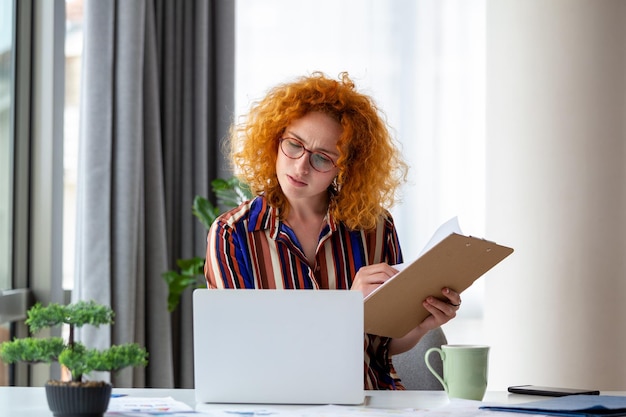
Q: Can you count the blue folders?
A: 1